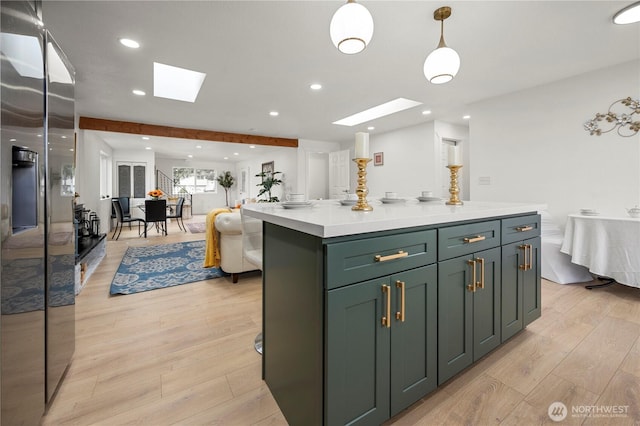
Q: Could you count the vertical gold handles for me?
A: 6